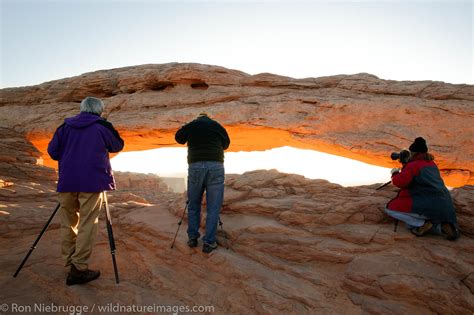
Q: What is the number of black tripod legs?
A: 6